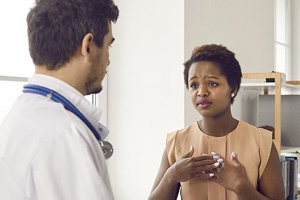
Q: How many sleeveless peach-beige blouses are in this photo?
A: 1